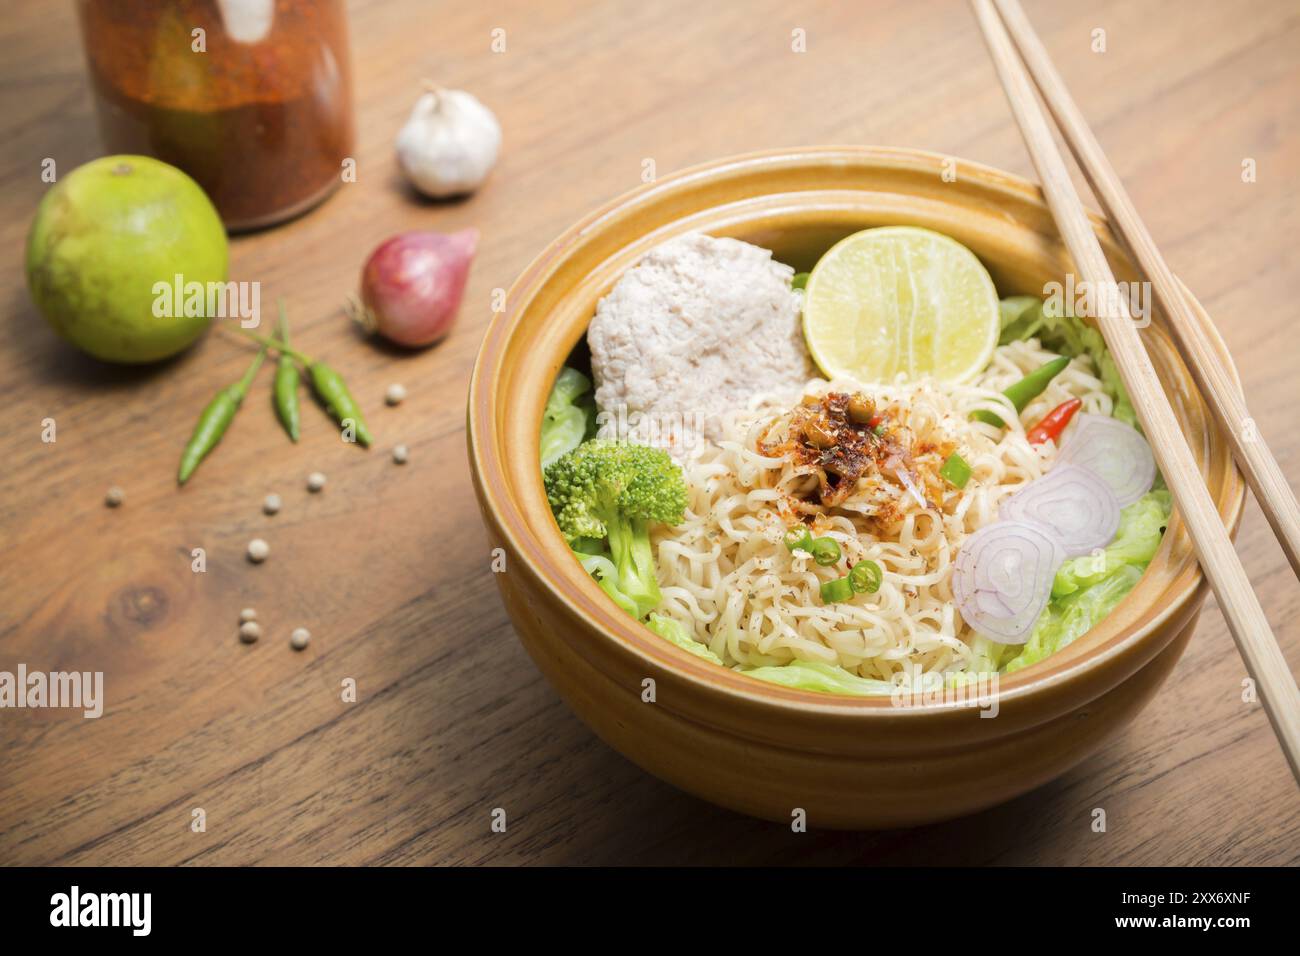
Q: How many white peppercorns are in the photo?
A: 9